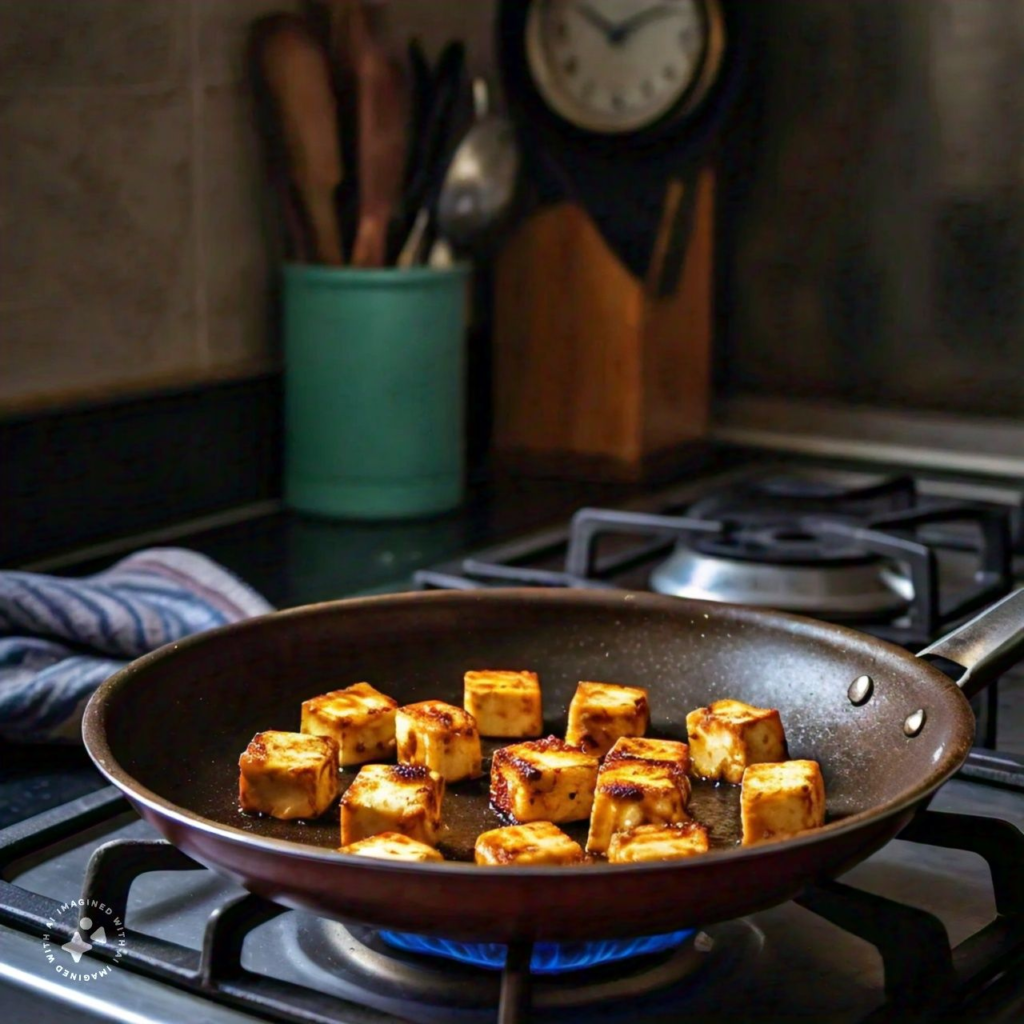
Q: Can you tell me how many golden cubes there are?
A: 14